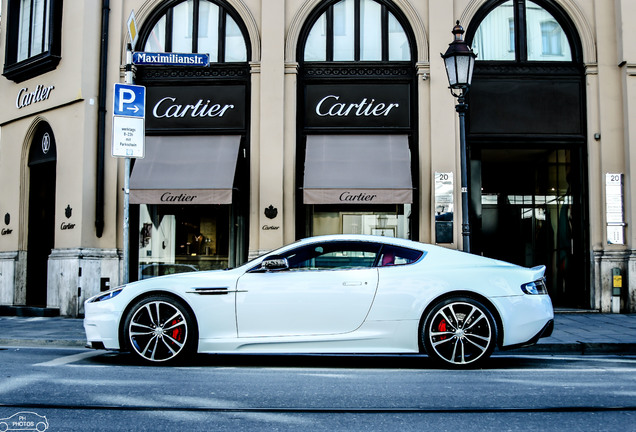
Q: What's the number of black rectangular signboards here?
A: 2